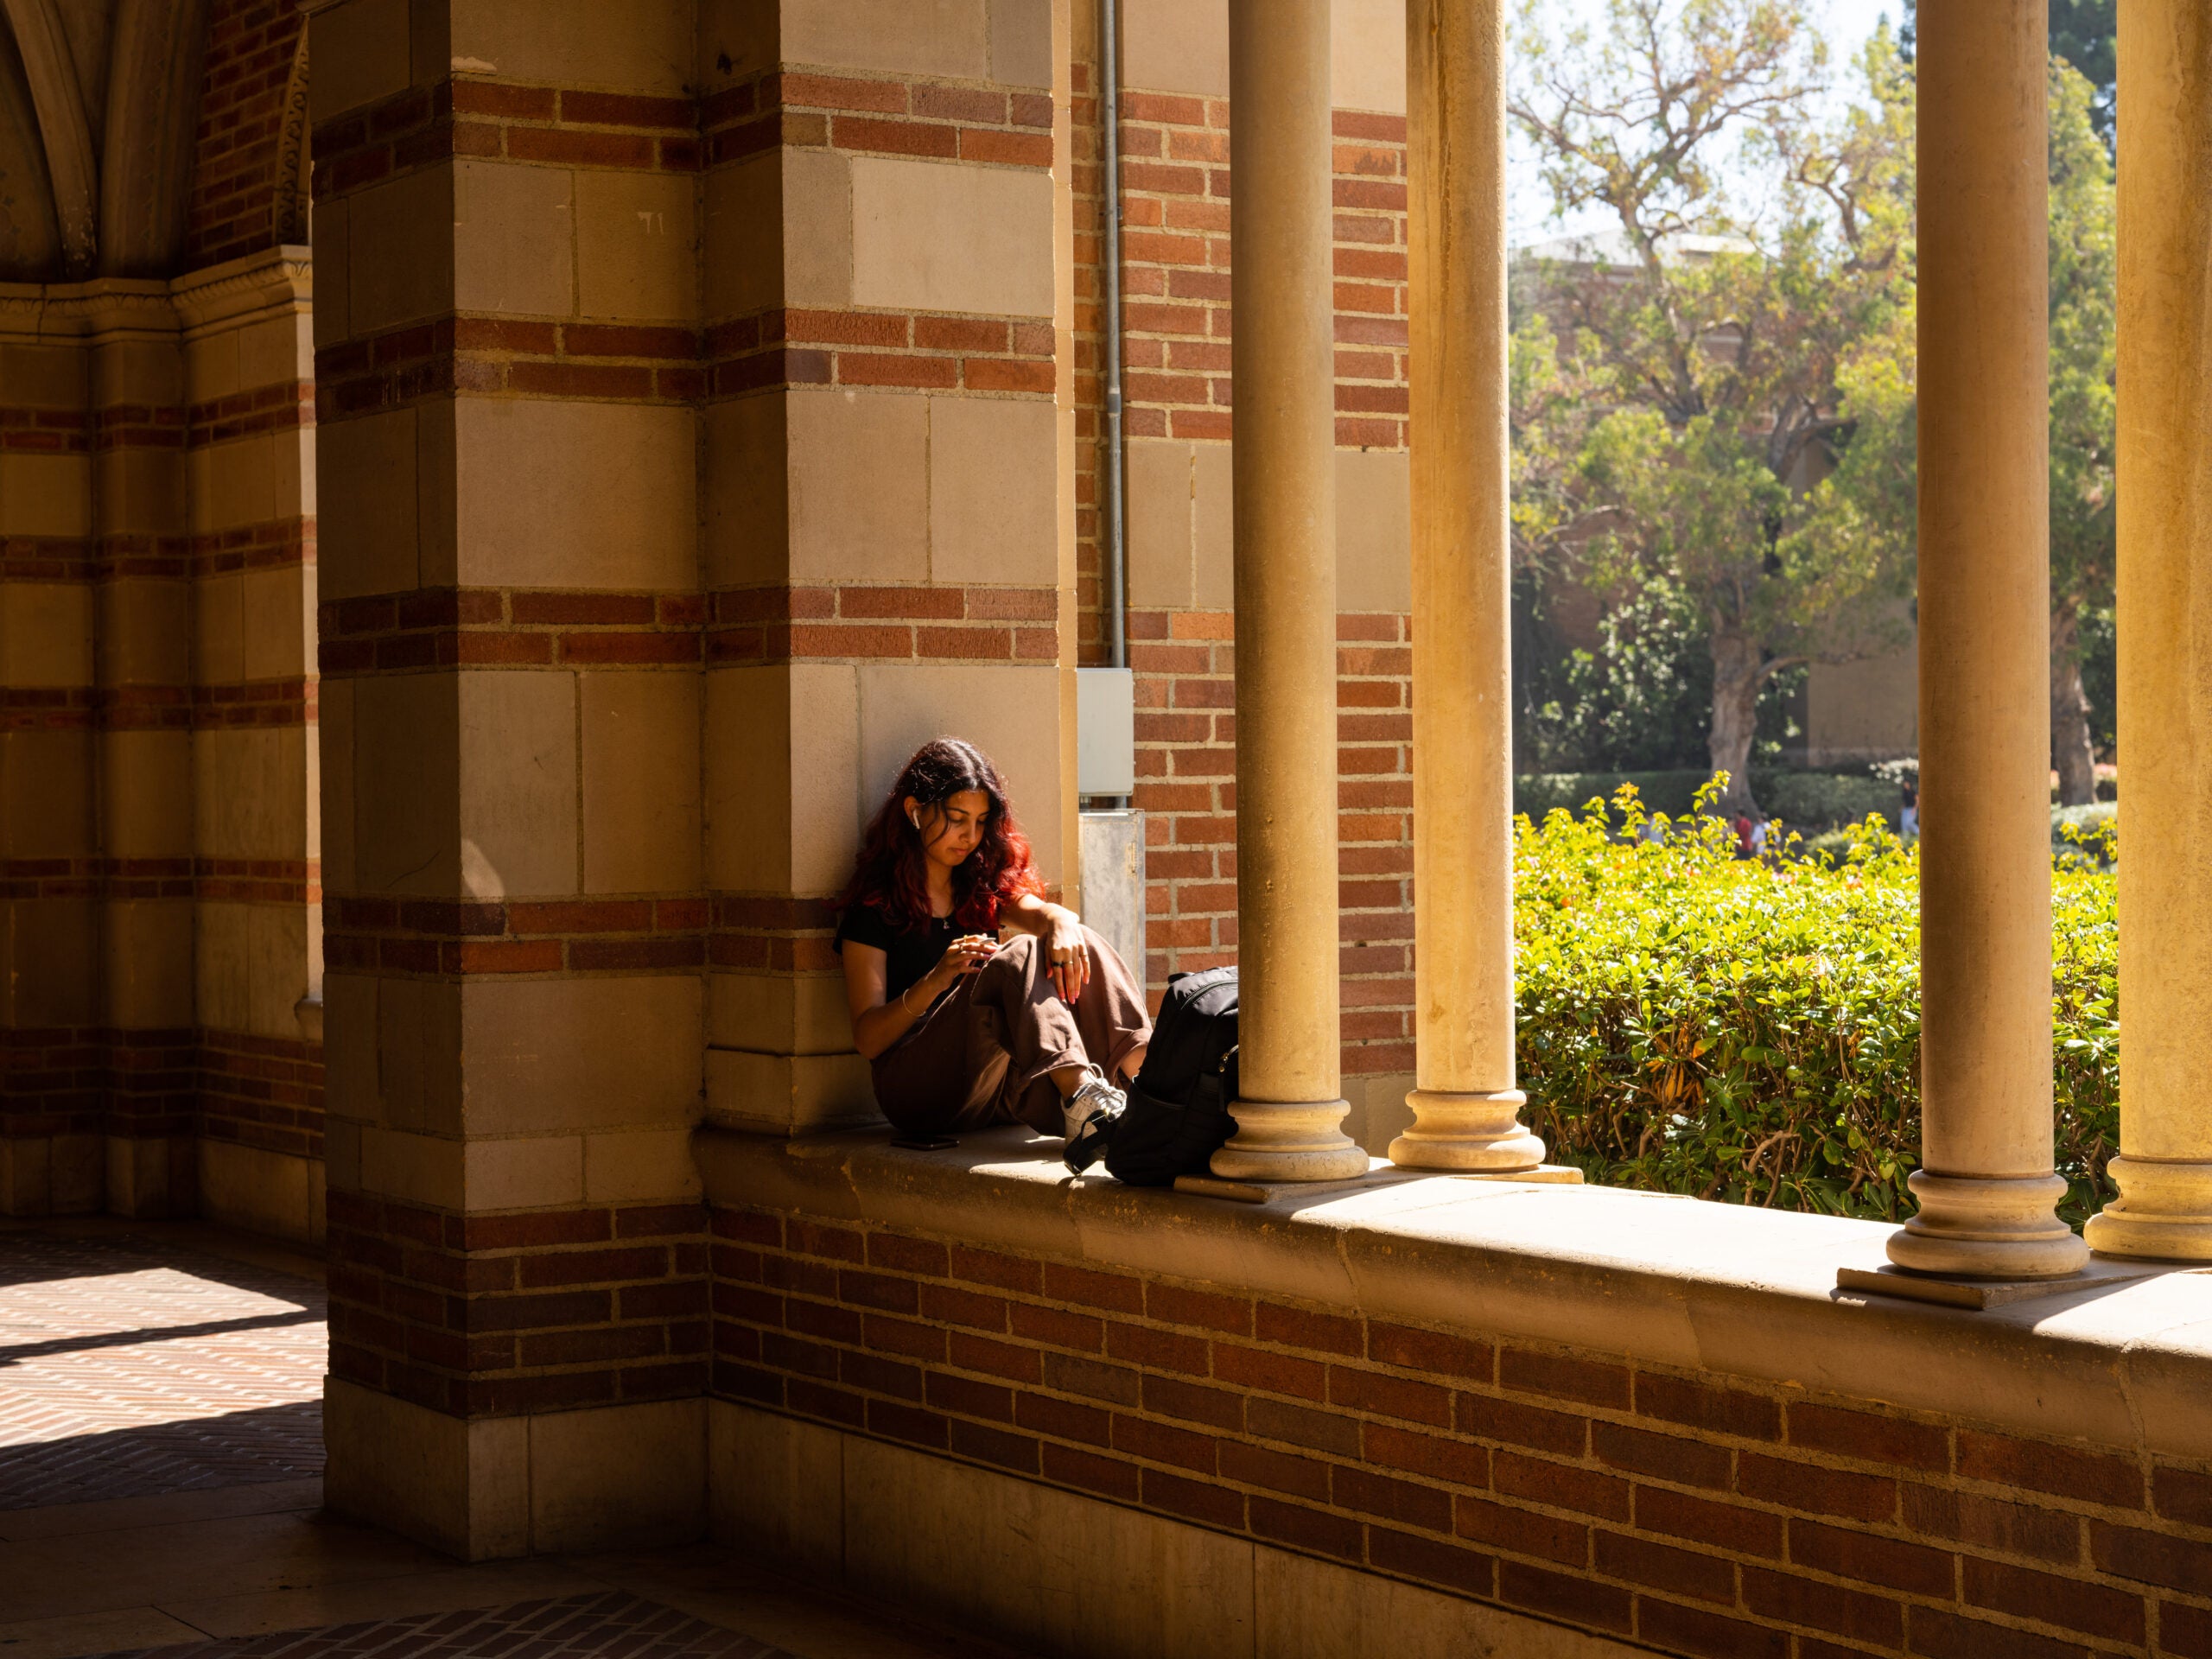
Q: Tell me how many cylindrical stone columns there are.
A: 4